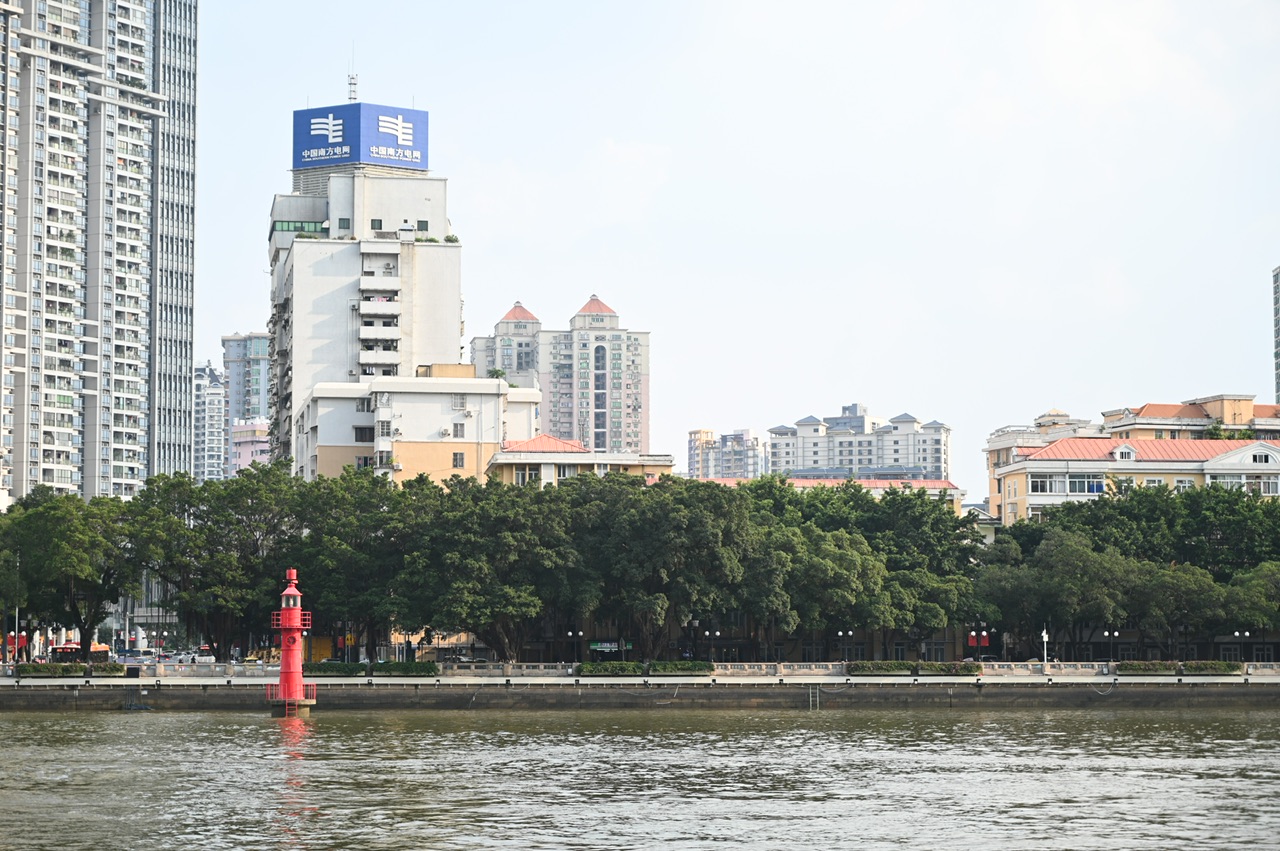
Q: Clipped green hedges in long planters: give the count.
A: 10